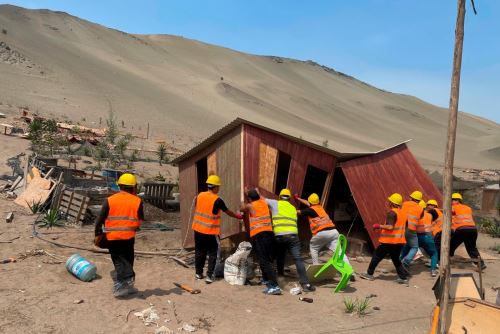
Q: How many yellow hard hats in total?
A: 9